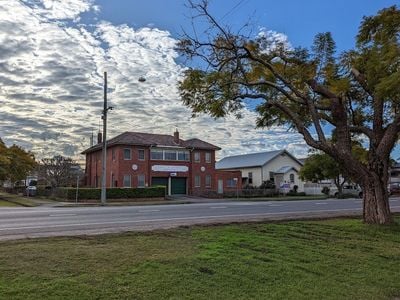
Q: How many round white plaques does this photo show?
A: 2